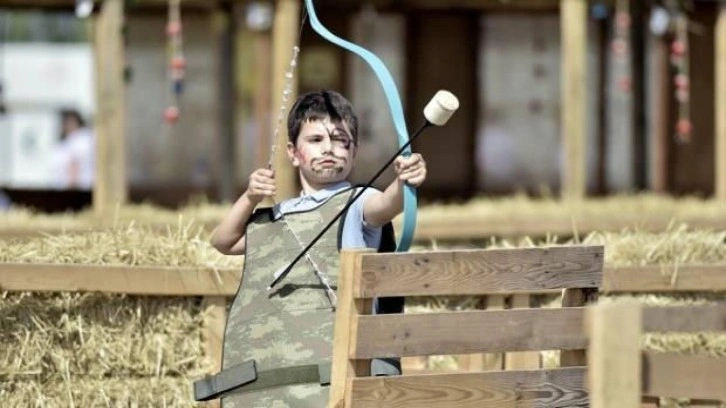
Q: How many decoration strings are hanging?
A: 3